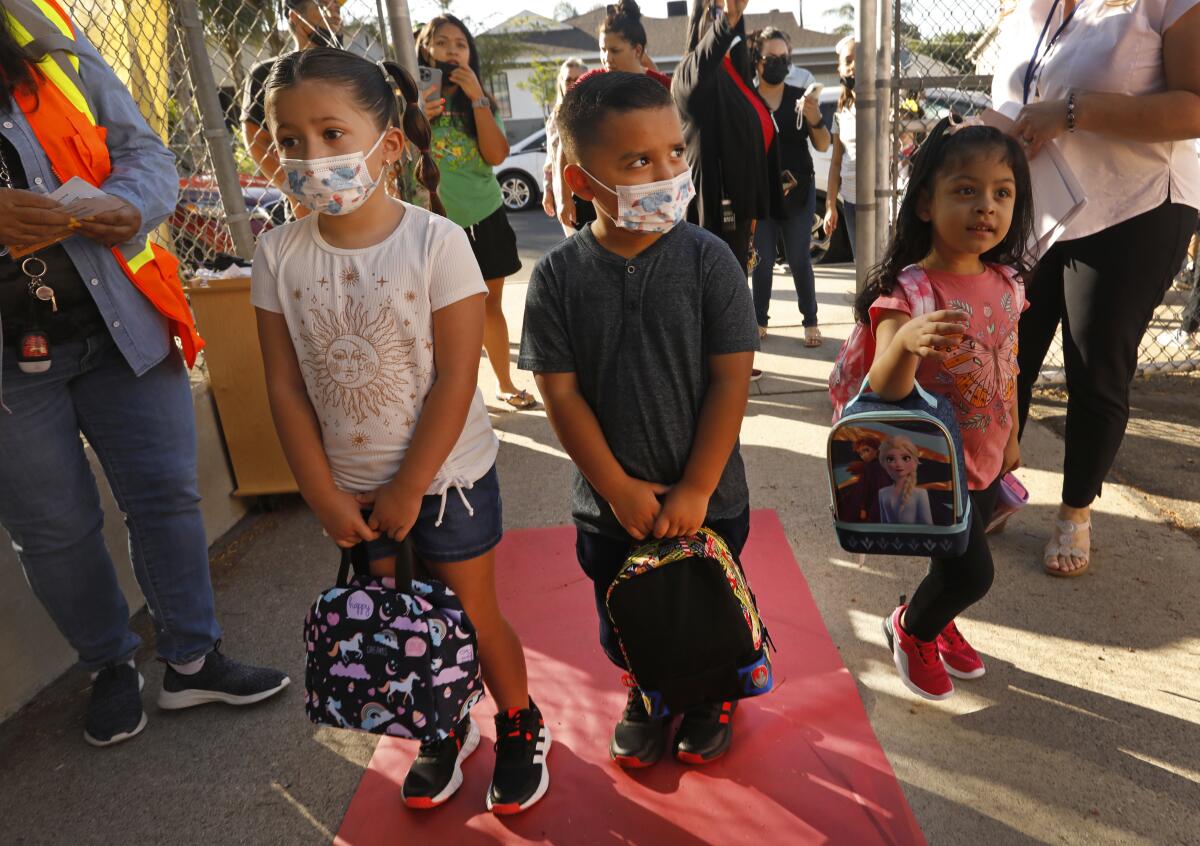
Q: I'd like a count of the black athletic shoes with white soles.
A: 4